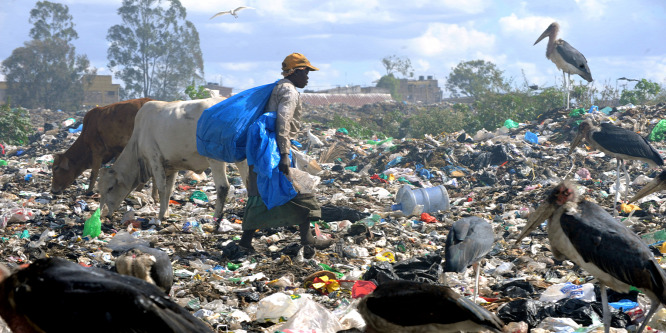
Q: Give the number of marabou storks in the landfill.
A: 8